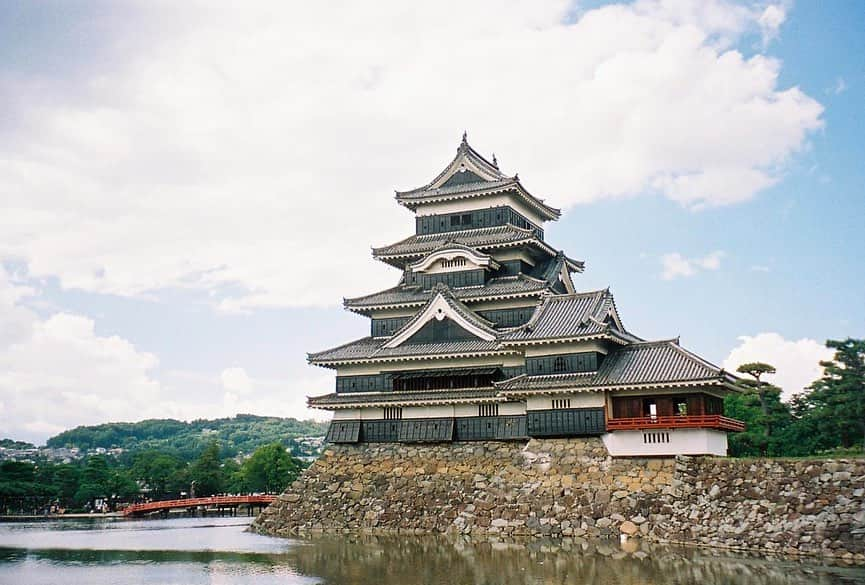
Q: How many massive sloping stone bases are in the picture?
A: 1